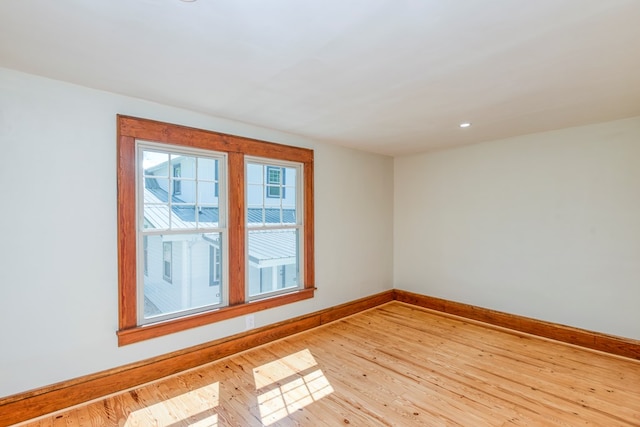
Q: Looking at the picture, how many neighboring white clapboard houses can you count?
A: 1